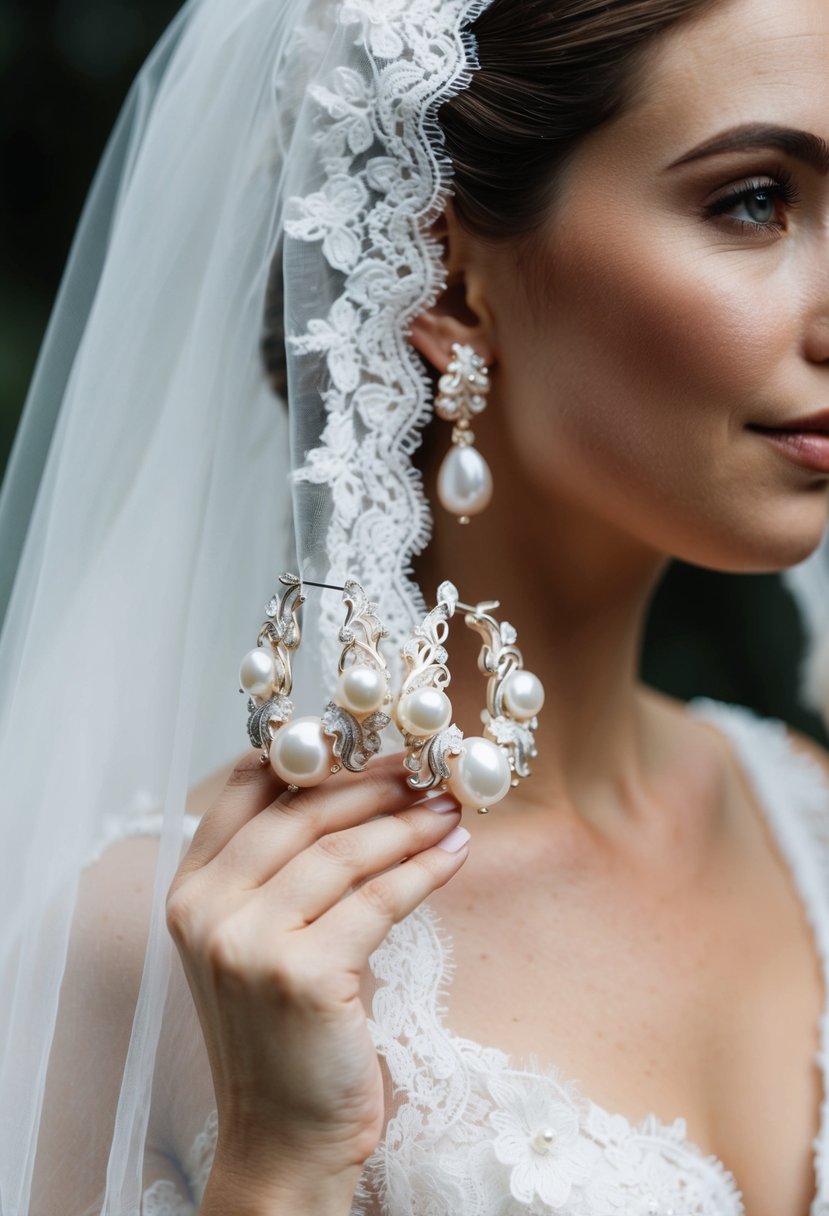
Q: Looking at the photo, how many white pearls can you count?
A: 8